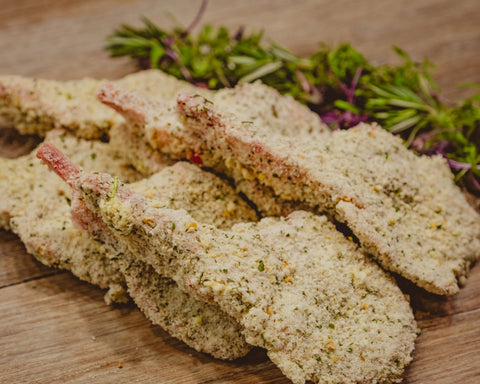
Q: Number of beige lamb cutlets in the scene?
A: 6